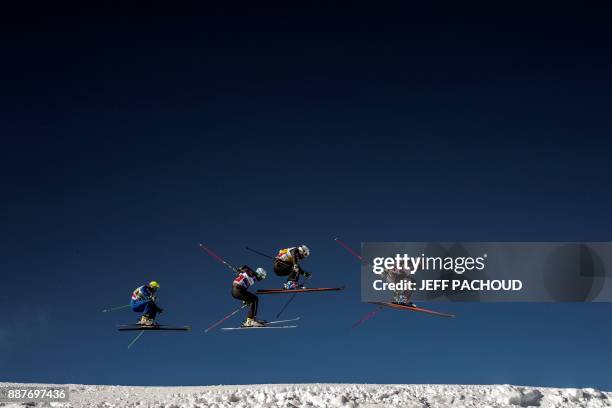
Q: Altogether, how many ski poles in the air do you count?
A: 8